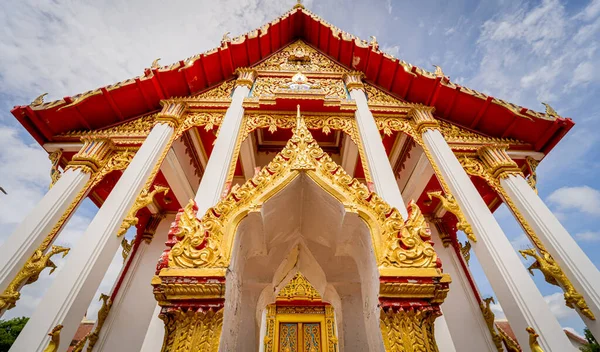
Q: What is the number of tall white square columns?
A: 6